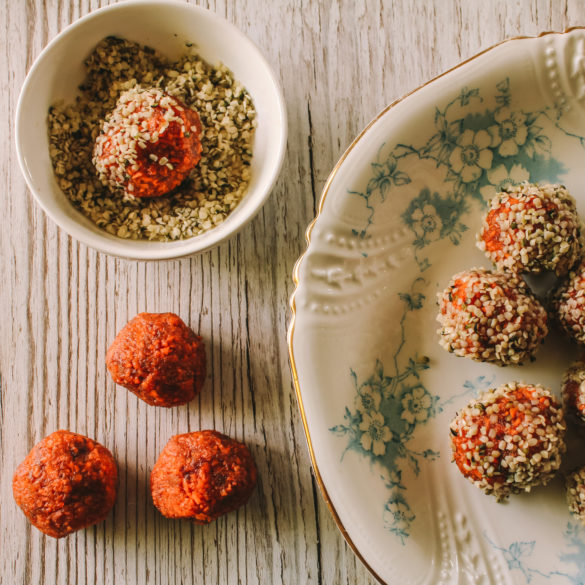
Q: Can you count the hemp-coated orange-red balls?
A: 7